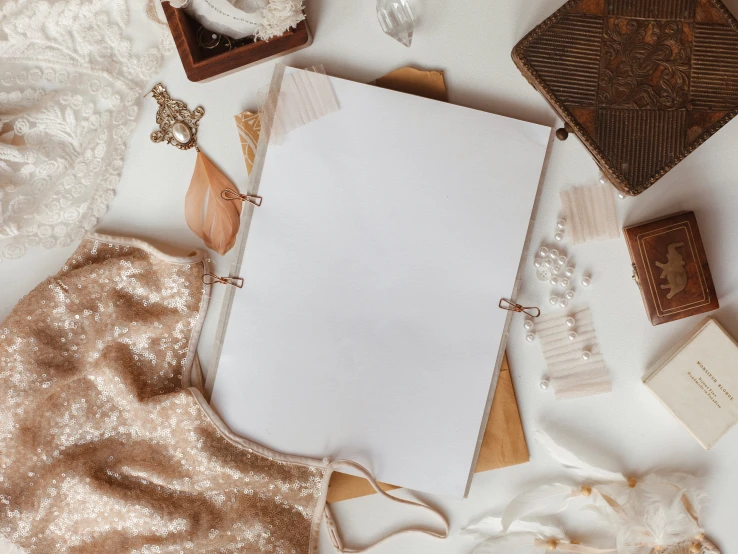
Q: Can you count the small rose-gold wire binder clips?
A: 3